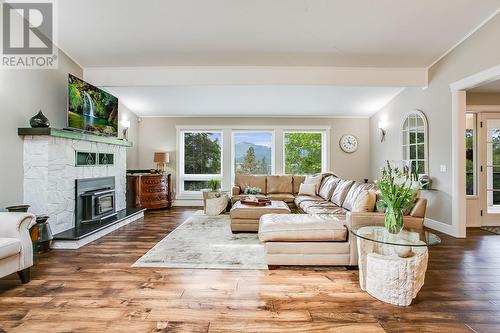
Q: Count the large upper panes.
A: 3